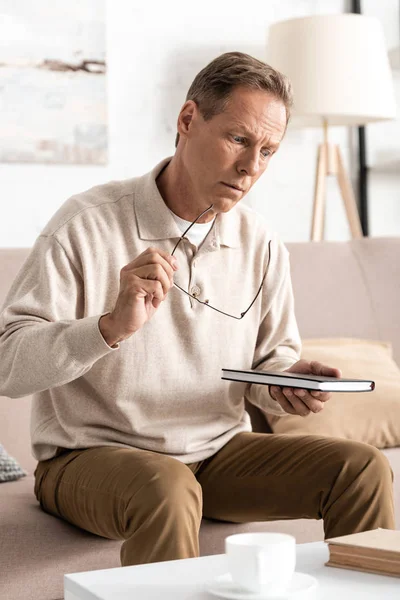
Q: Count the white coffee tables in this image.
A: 1